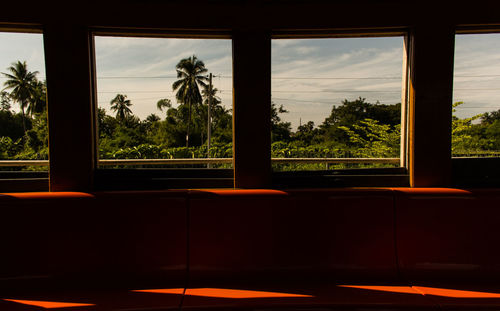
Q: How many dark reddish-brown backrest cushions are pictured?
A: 3